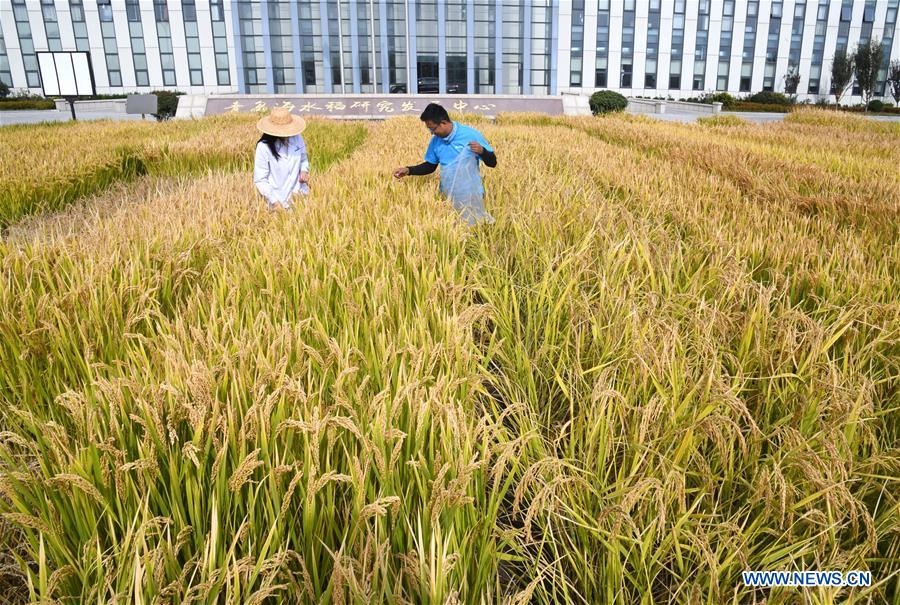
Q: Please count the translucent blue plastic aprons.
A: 1